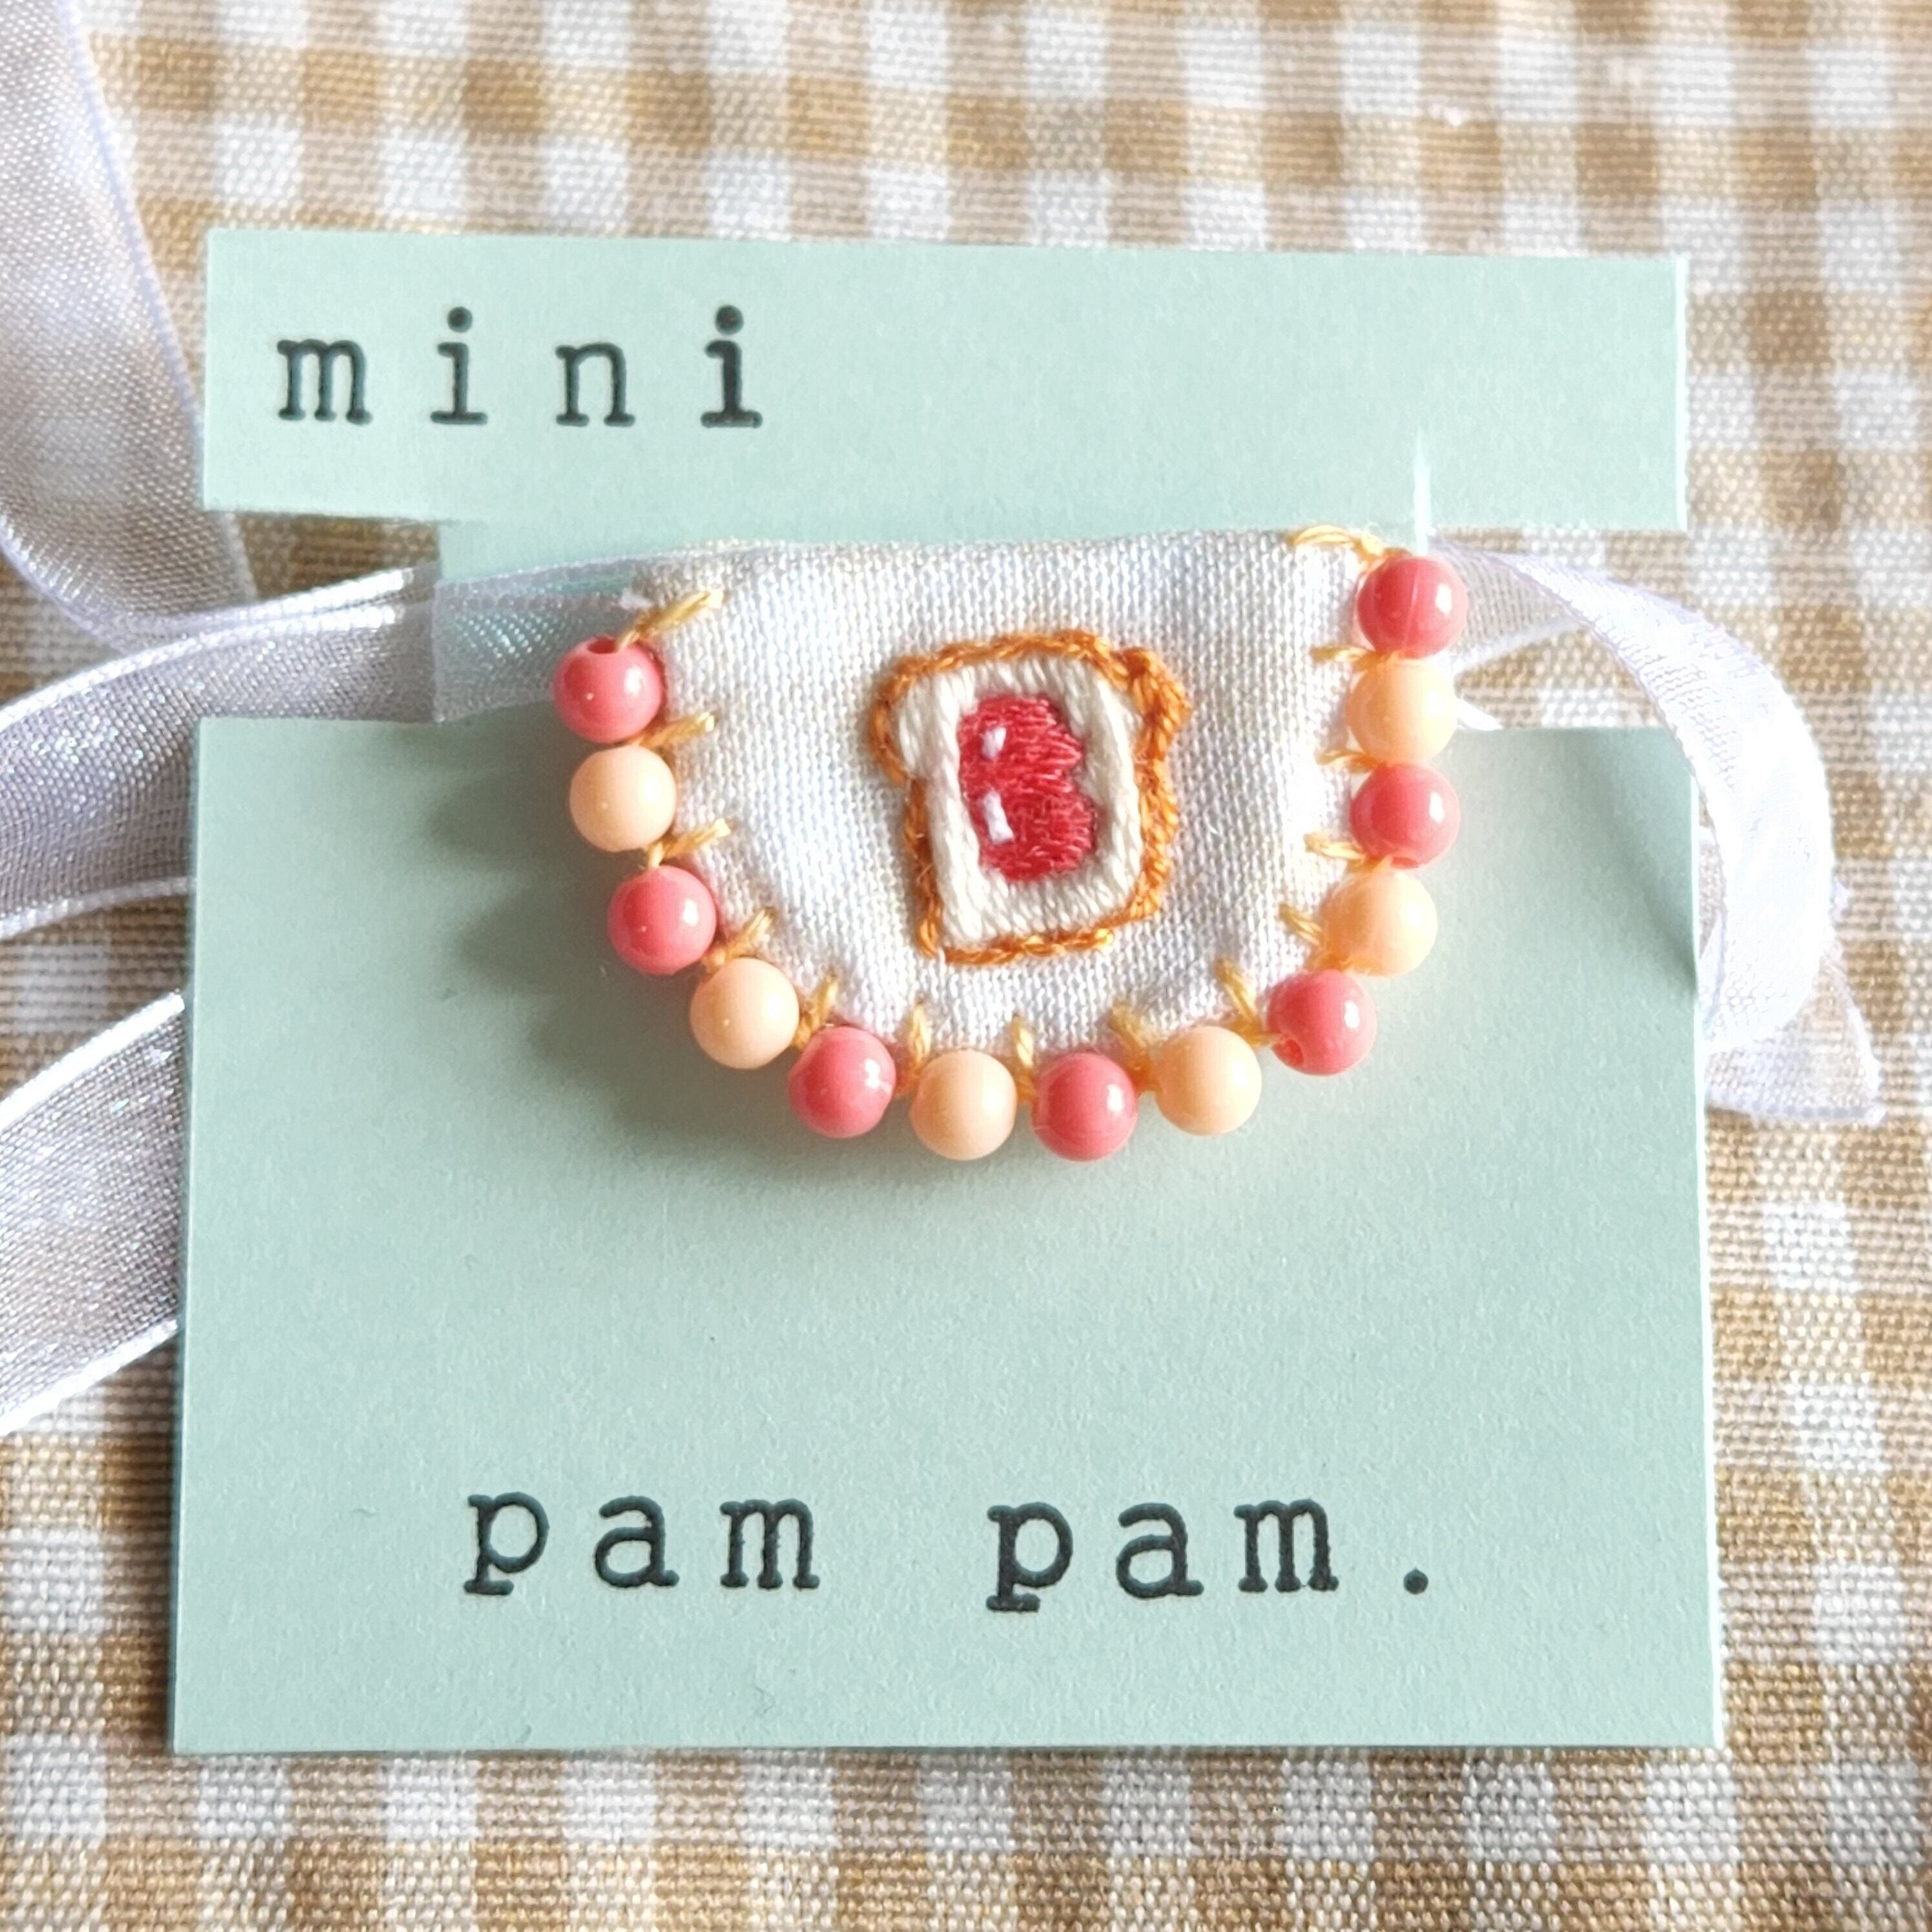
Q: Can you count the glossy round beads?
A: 13